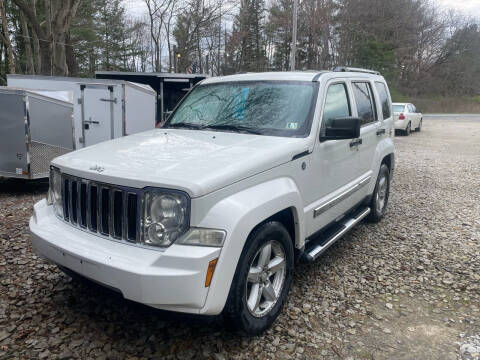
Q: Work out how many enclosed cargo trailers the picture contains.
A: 3